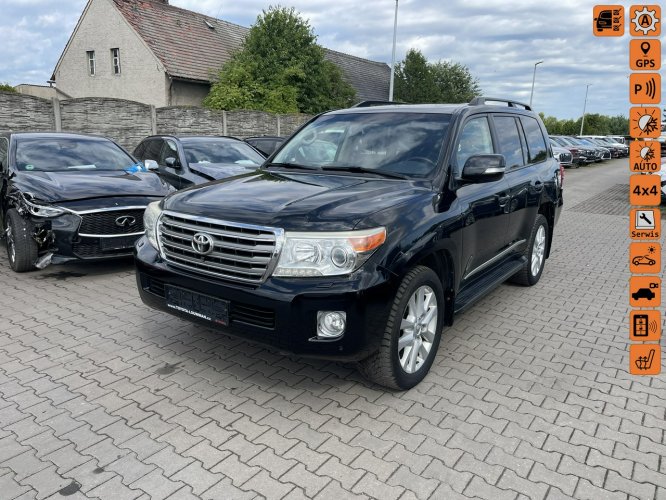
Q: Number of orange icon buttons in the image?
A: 12